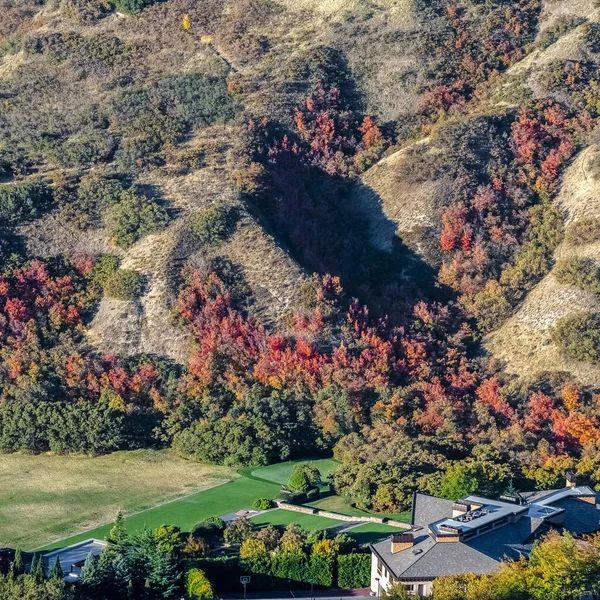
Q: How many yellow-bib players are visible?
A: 0